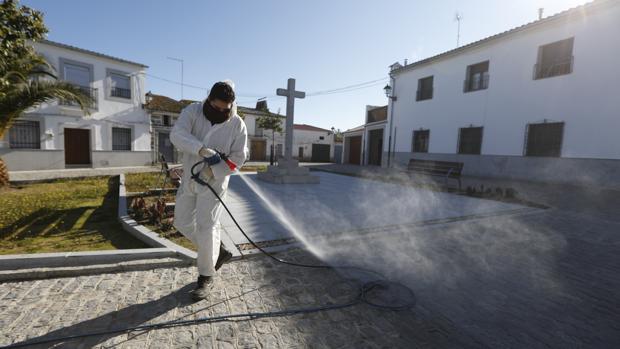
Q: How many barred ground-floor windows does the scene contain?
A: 5